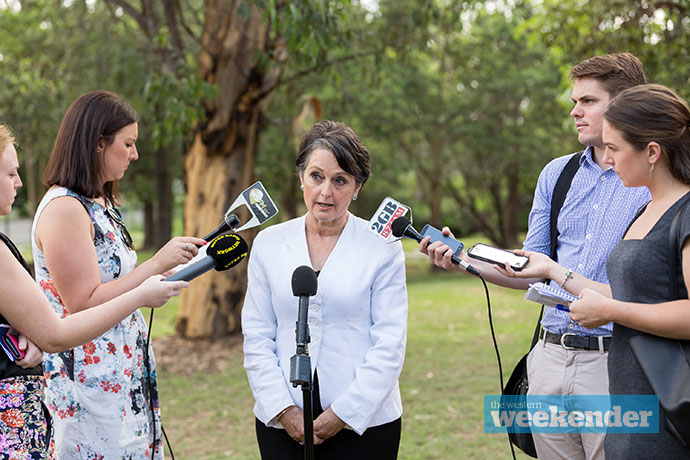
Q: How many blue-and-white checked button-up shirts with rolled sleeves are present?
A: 1